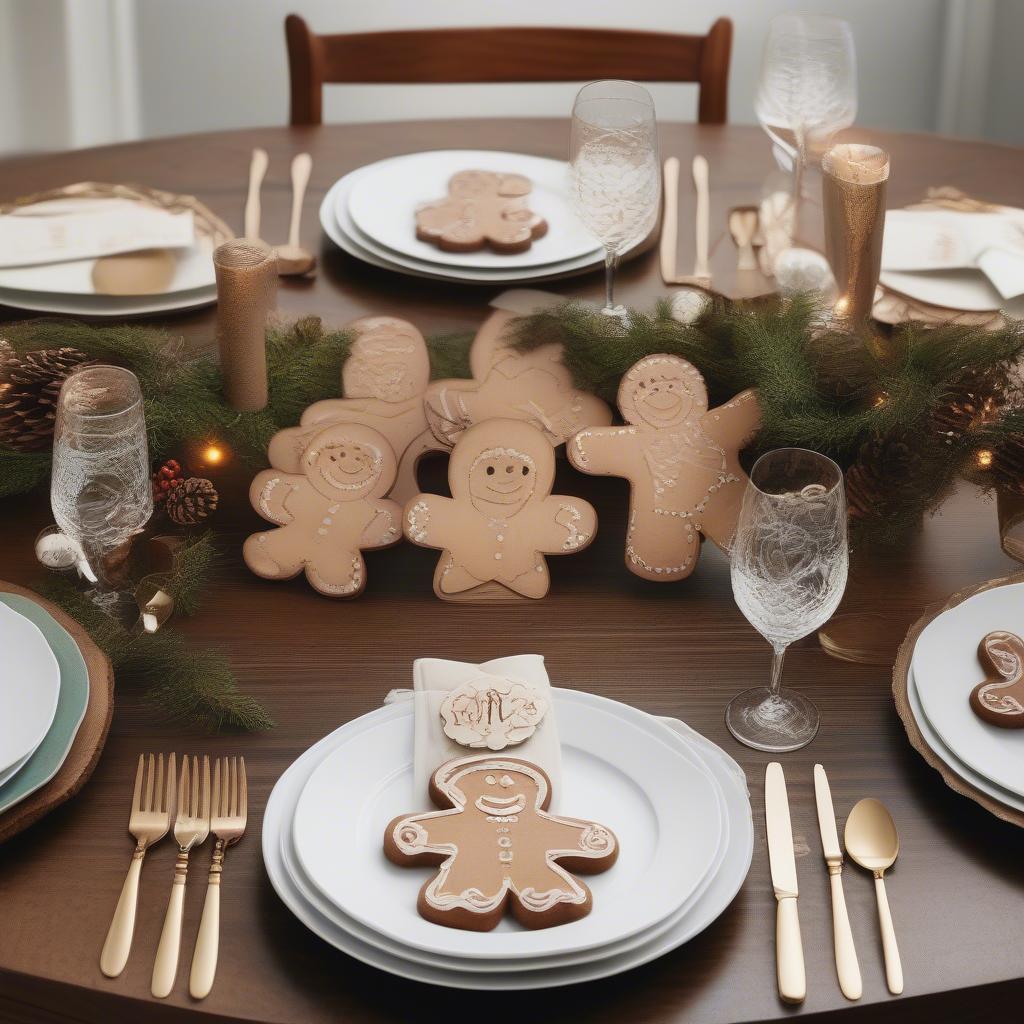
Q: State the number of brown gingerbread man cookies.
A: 8